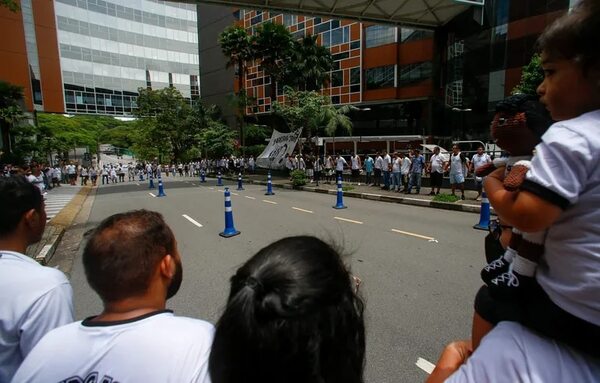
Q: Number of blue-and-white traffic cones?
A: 10